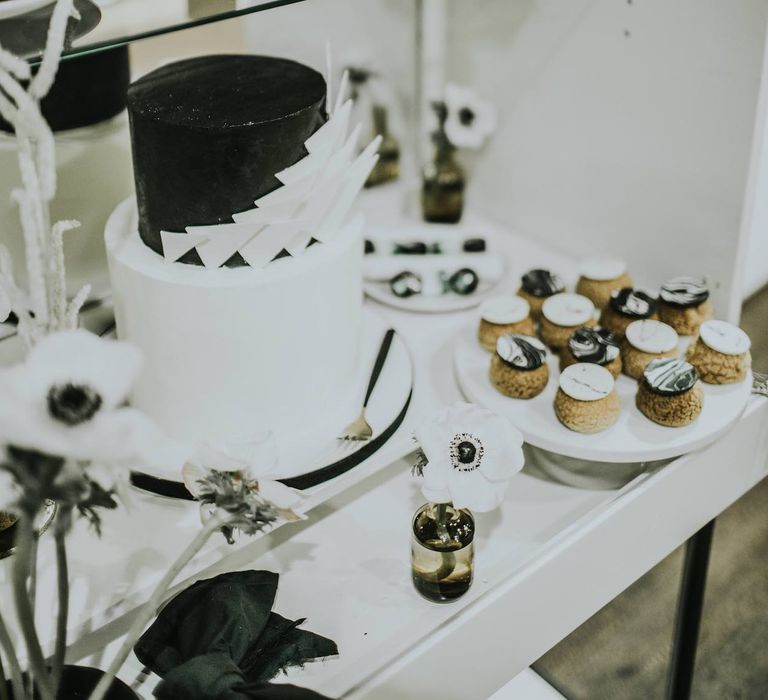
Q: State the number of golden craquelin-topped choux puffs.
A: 12